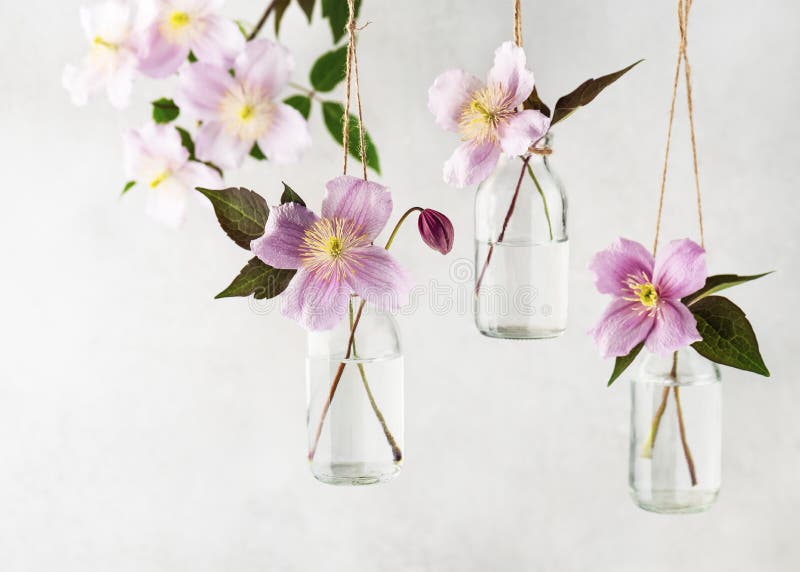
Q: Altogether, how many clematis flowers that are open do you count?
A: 7